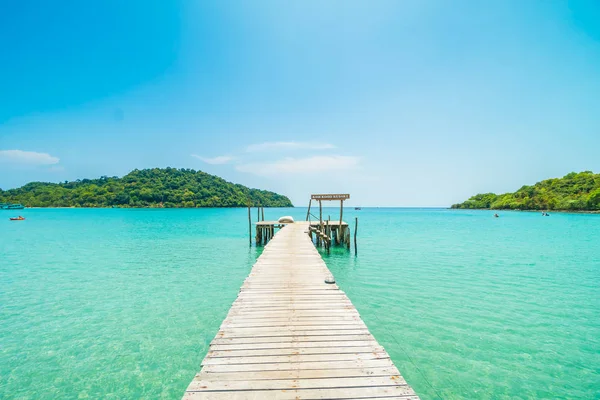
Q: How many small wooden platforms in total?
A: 1